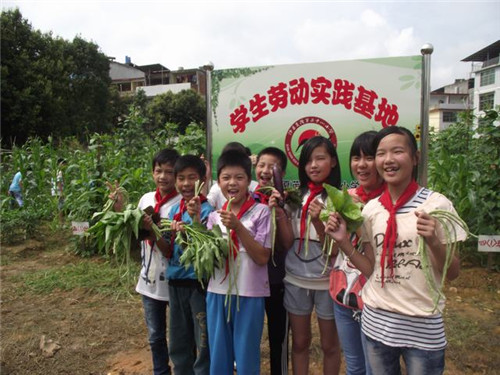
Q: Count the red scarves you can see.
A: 7